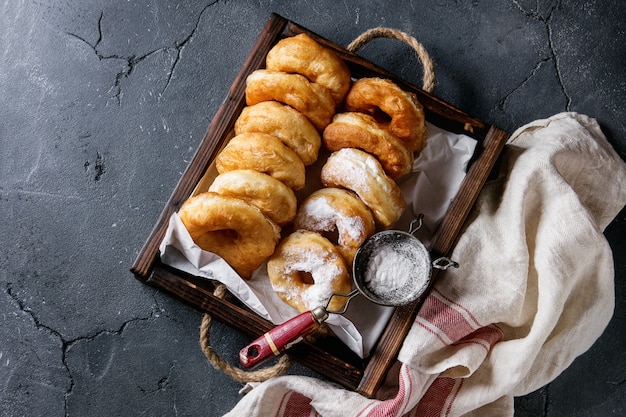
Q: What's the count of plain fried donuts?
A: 8